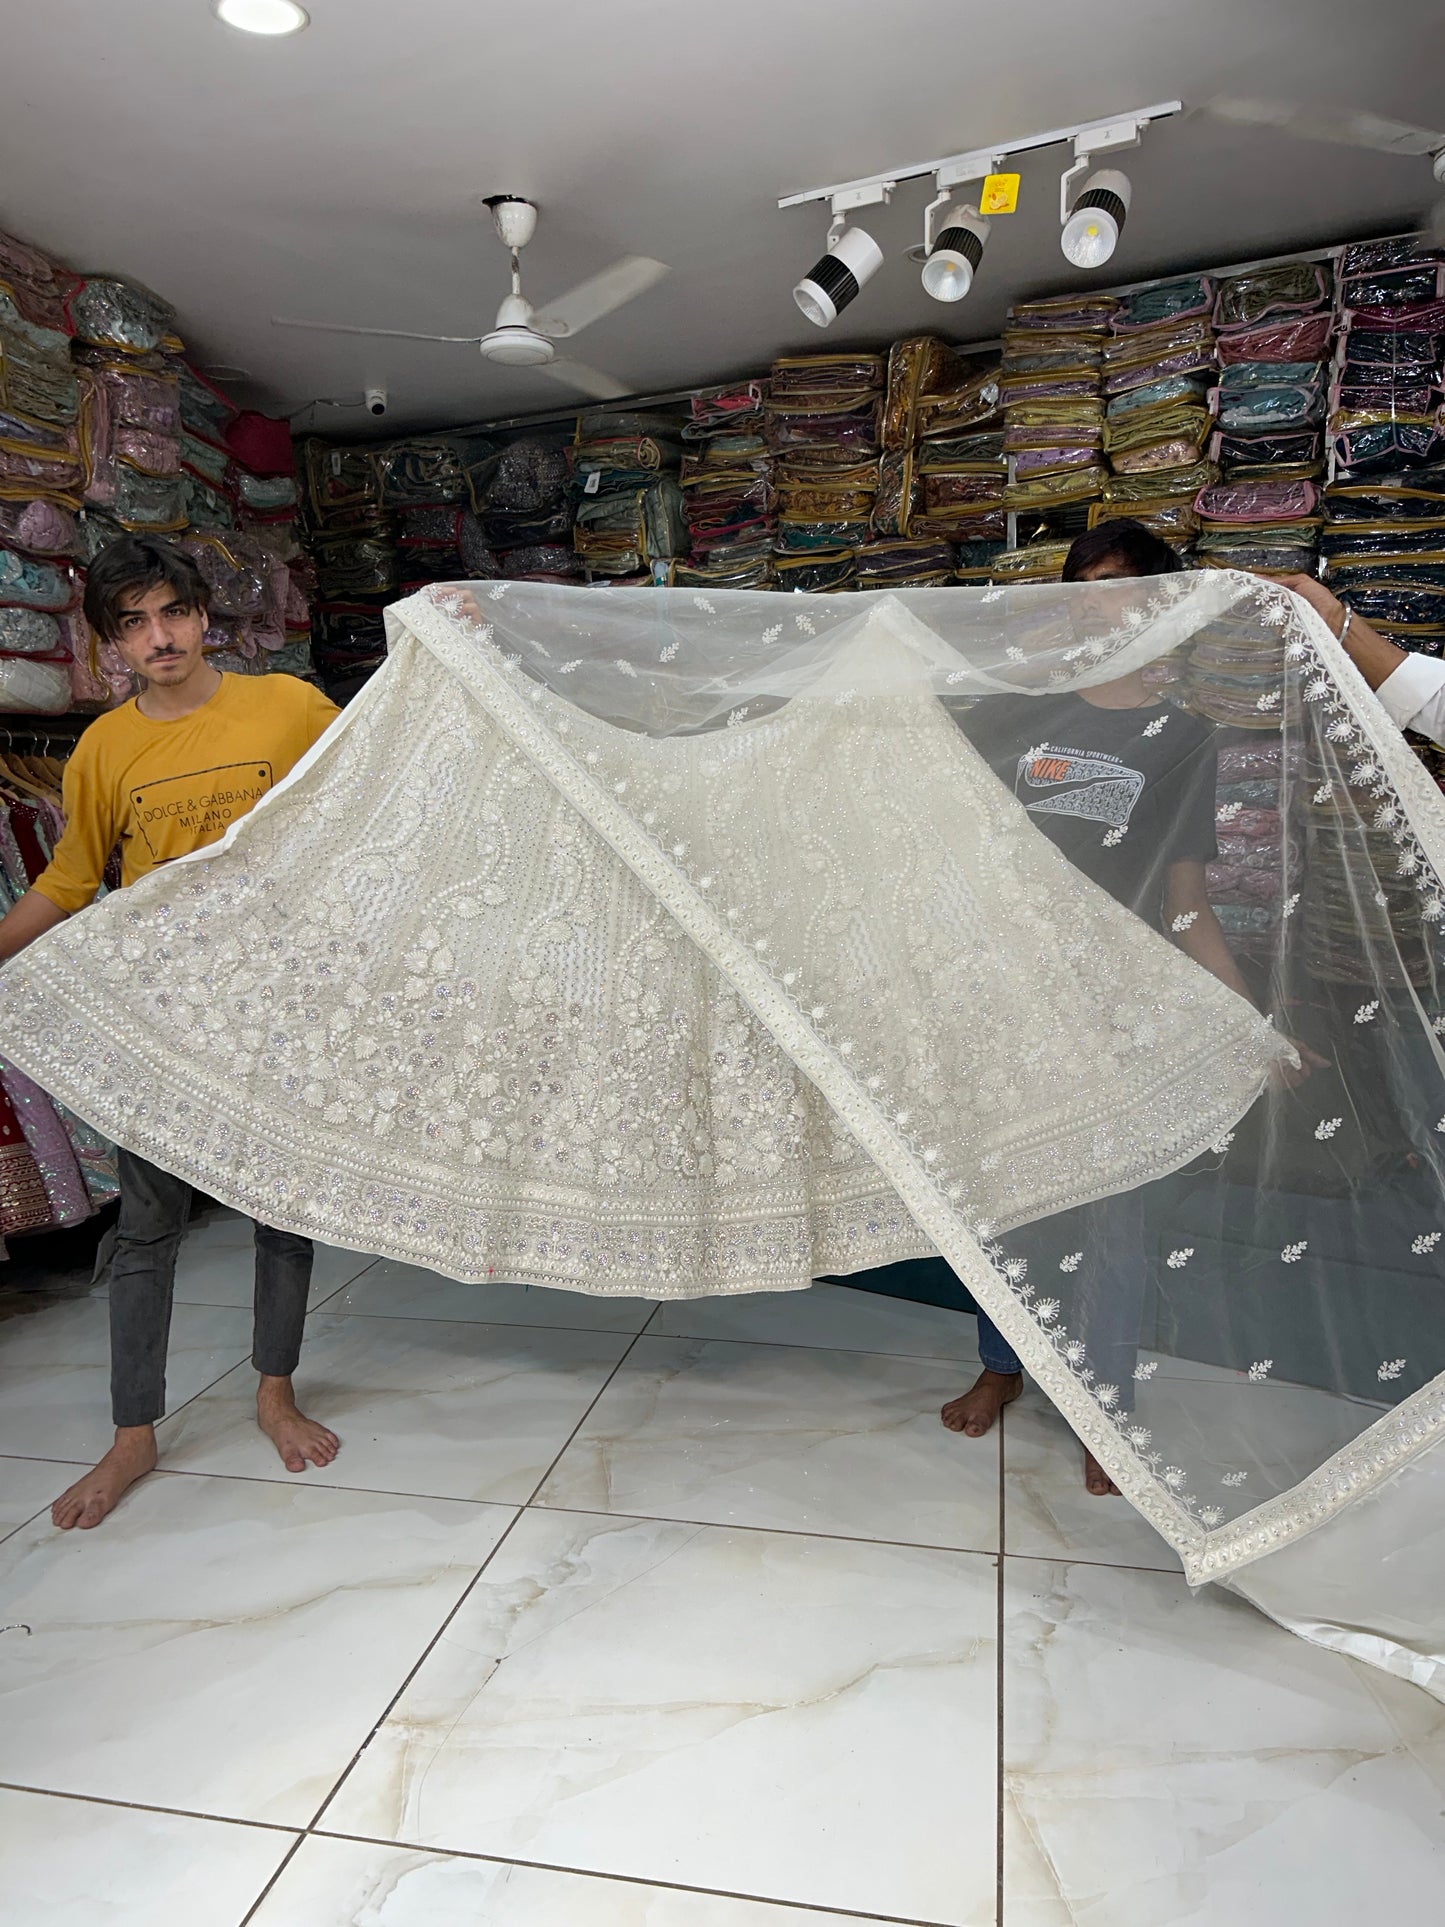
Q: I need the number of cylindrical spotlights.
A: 3